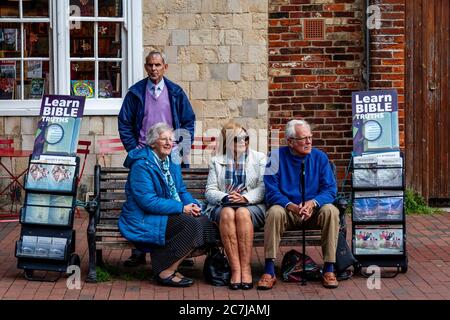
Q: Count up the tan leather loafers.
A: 2